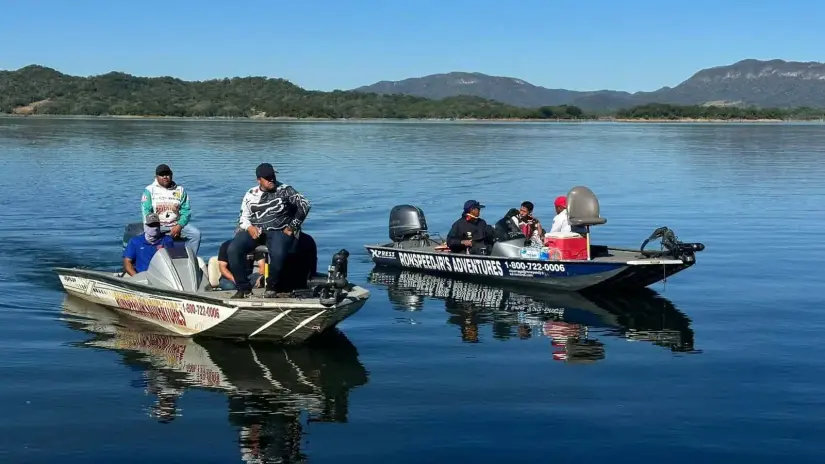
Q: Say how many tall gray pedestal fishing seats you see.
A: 1